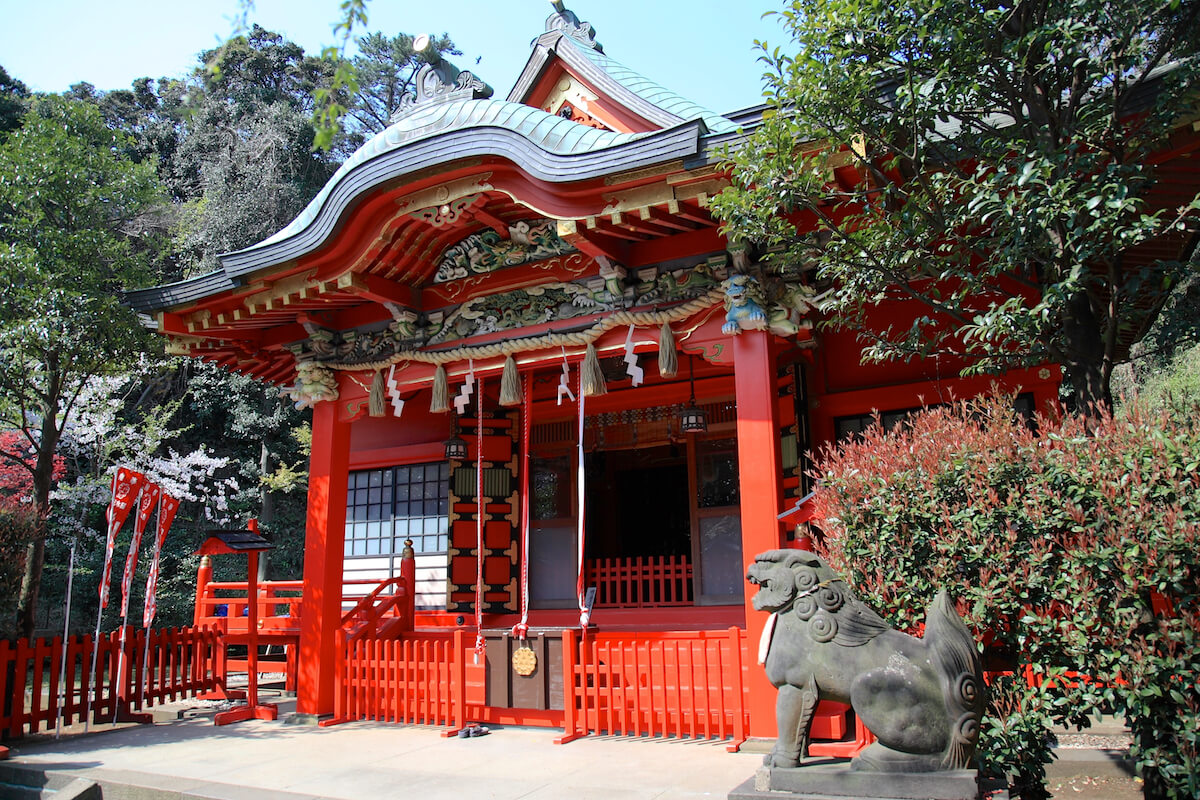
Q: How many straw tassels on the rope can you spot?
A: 5